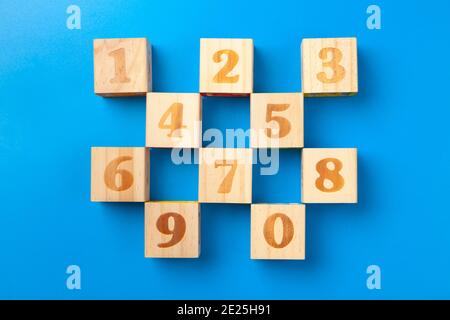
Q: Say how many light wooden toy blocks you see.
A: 10